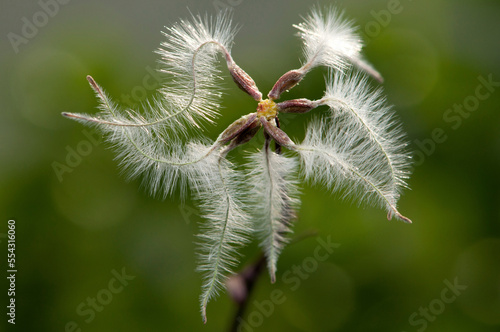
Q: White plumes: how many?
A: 7